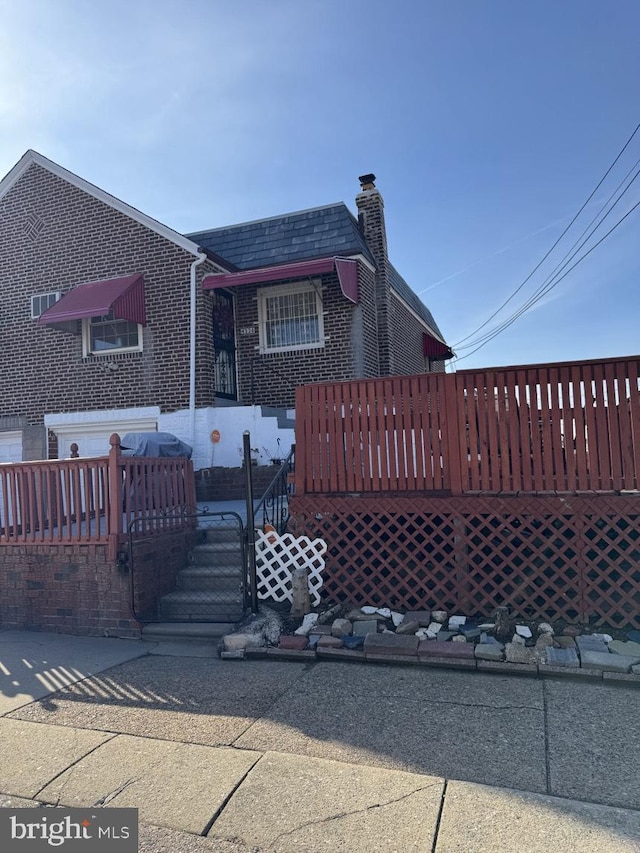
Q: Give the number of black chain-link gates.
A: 1